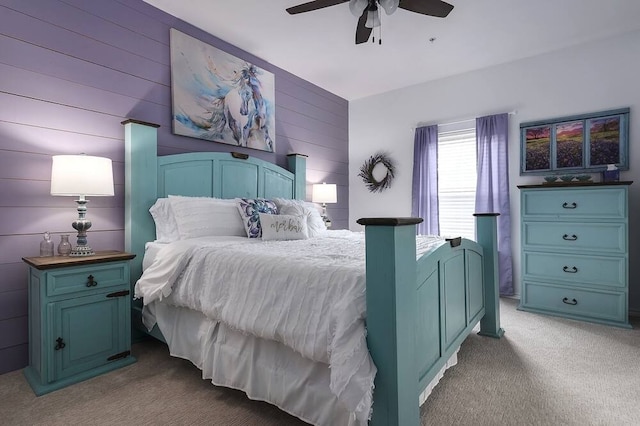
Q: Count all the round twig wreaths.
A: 1